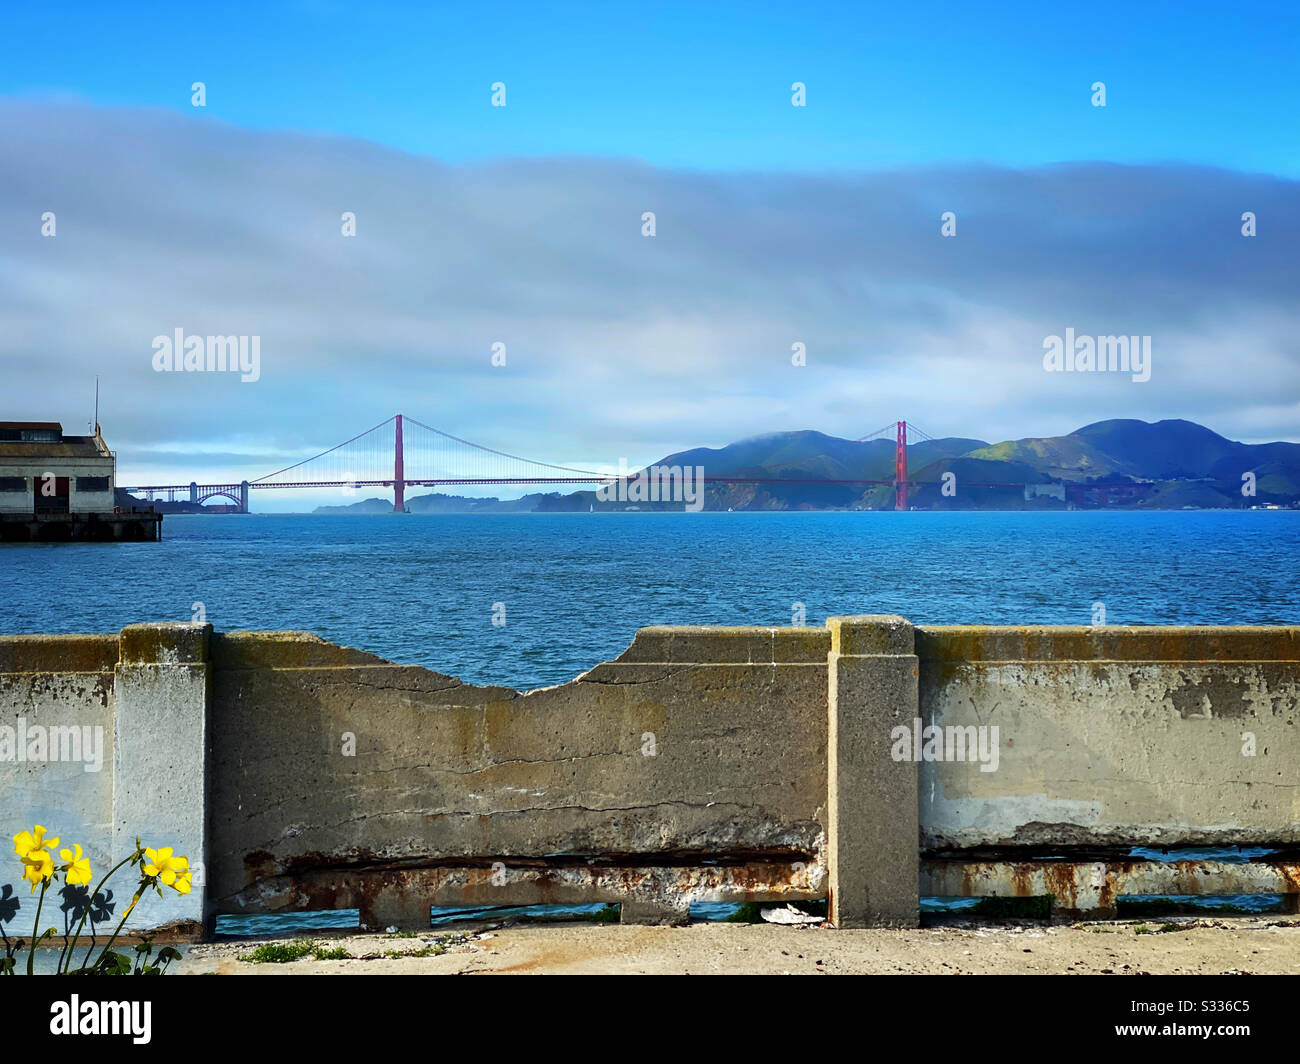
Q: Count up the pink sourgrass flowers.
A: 0